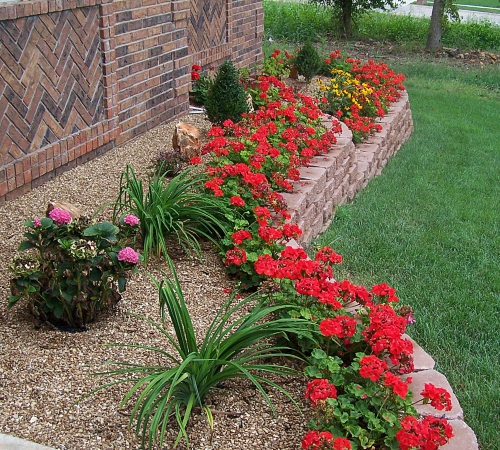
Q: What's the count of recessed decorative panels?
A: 2